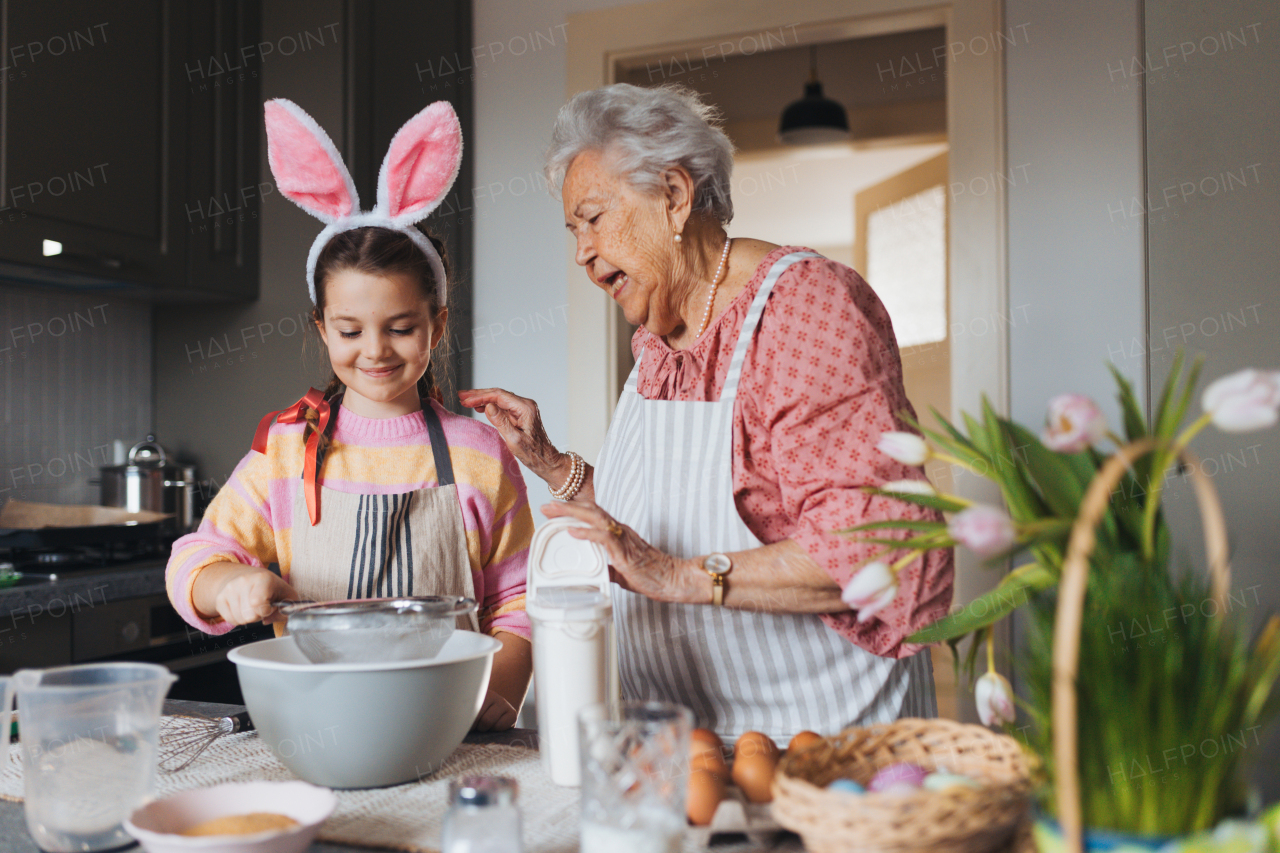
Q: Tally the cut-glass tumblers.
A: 1